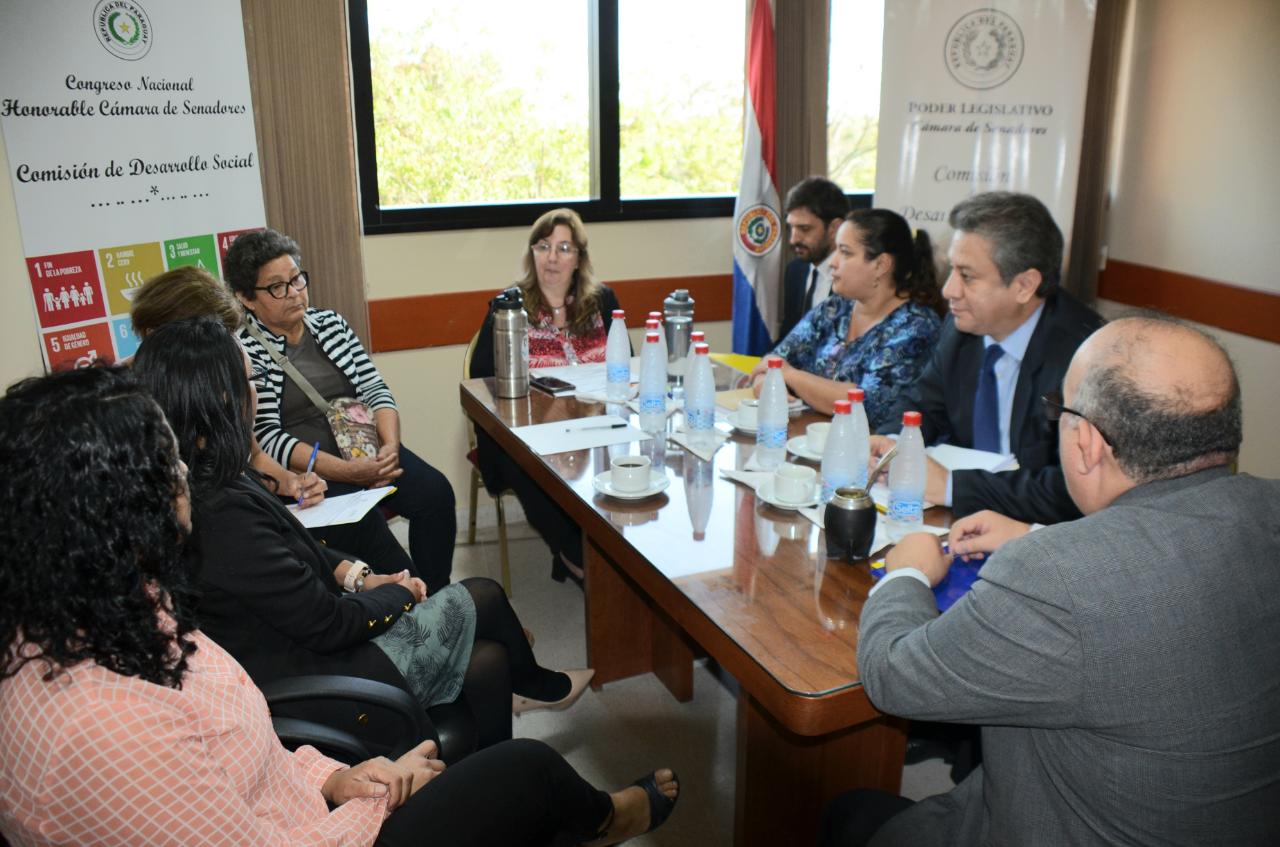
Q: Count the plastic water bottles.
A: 10